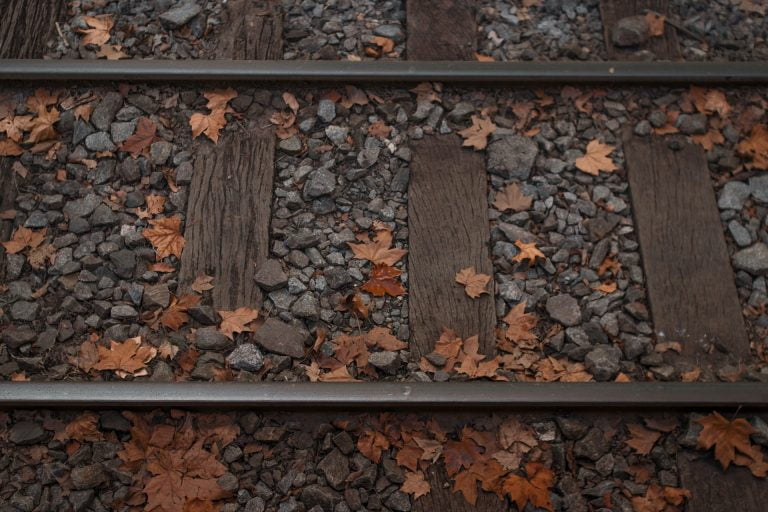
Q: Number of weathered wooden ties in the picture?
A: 4